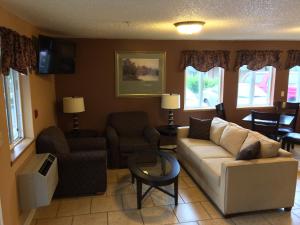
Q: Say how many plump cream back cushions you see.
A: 3